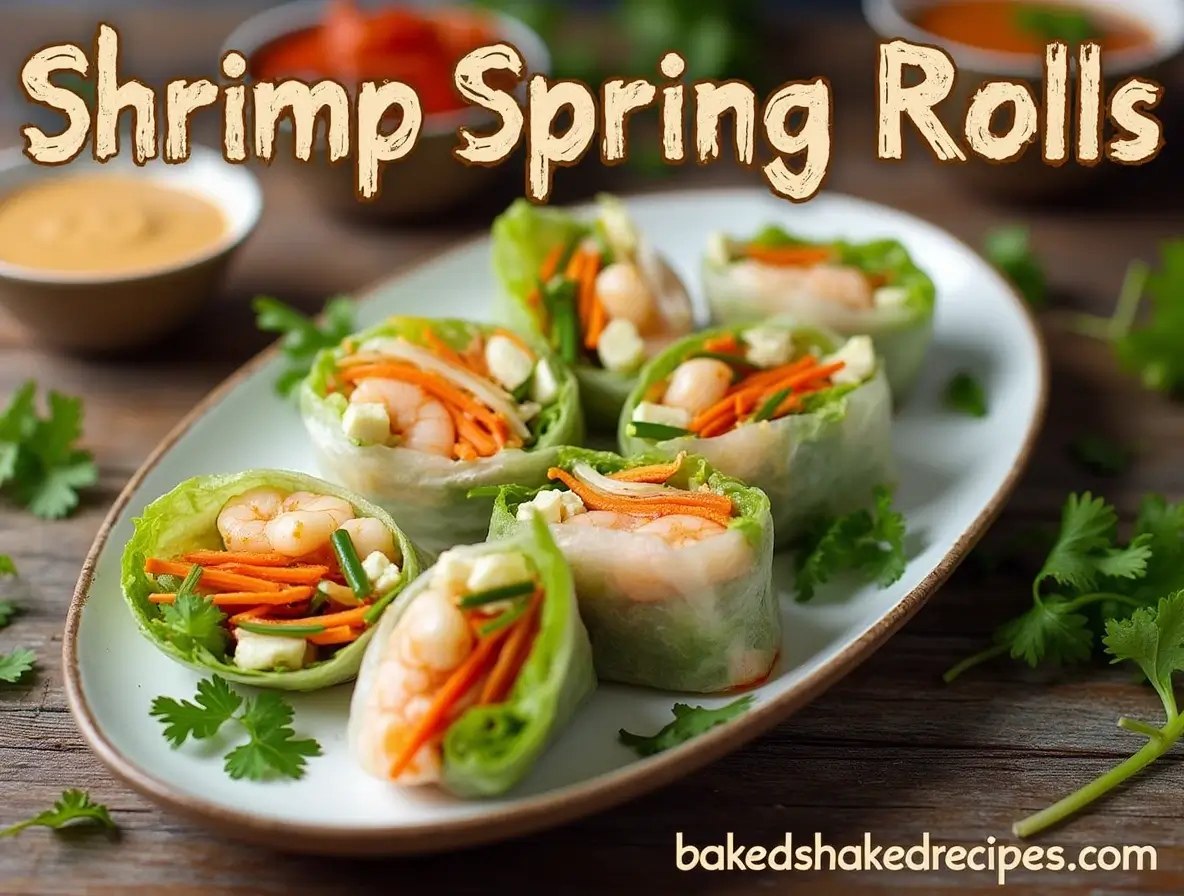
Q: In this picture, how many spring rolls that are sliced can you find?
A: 7